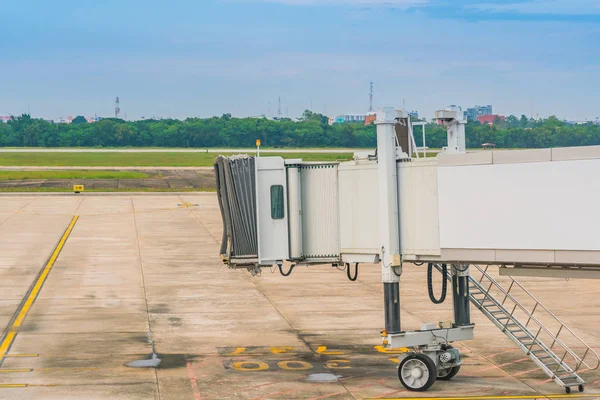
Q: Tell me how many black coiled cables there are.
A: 3